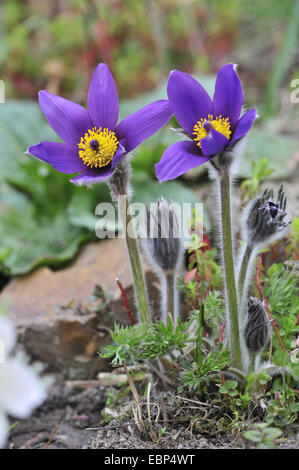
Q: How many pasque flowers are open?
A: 2